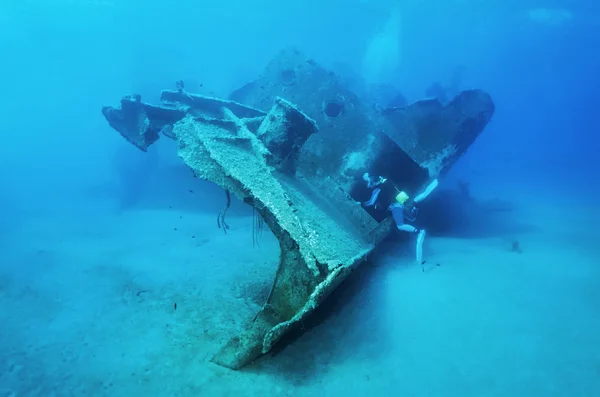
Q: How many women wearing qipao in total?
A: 0